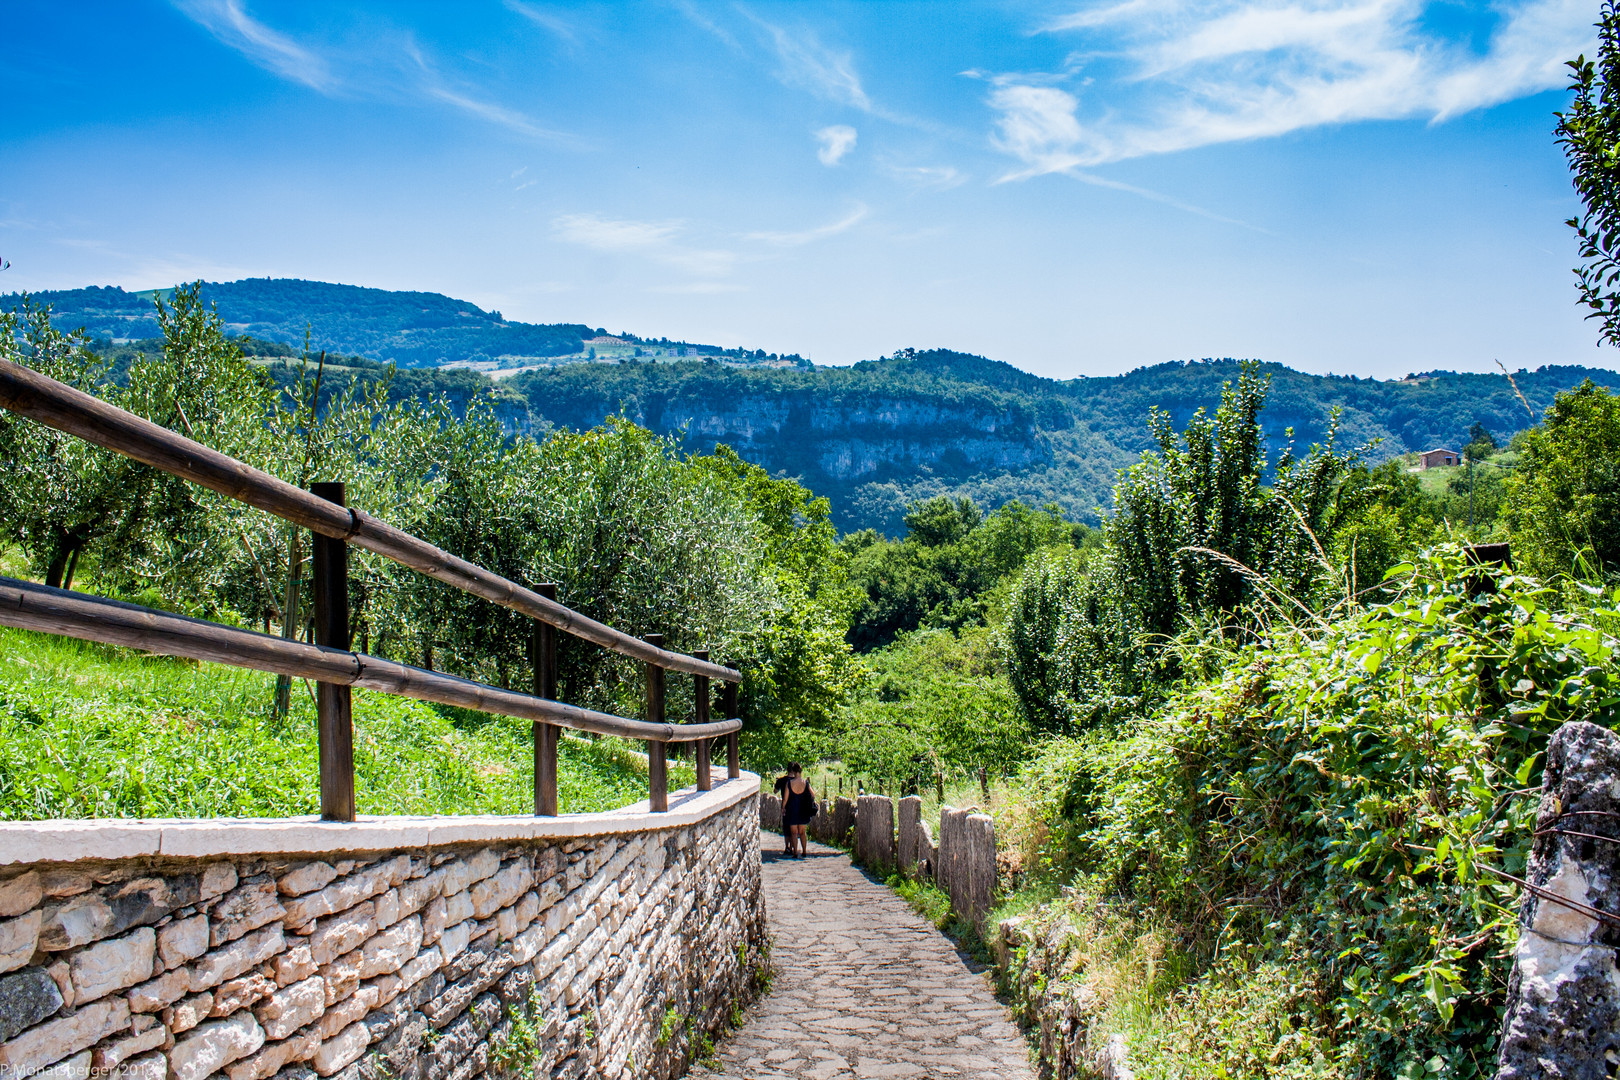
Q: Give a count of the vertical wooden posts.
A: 5